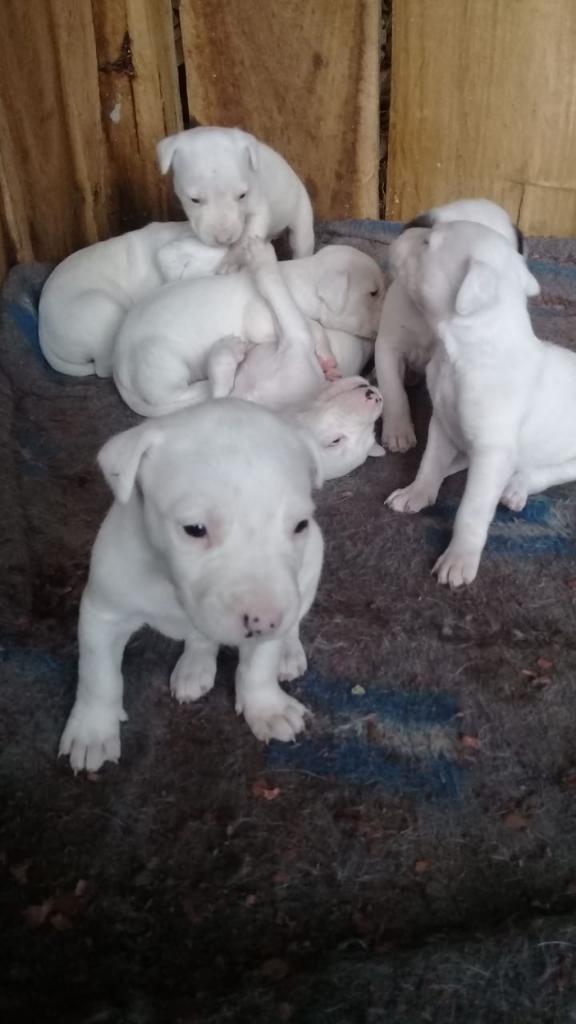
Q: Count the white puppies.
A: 7